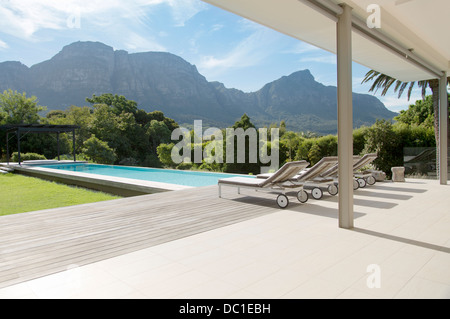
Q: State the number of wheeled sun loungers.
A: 4